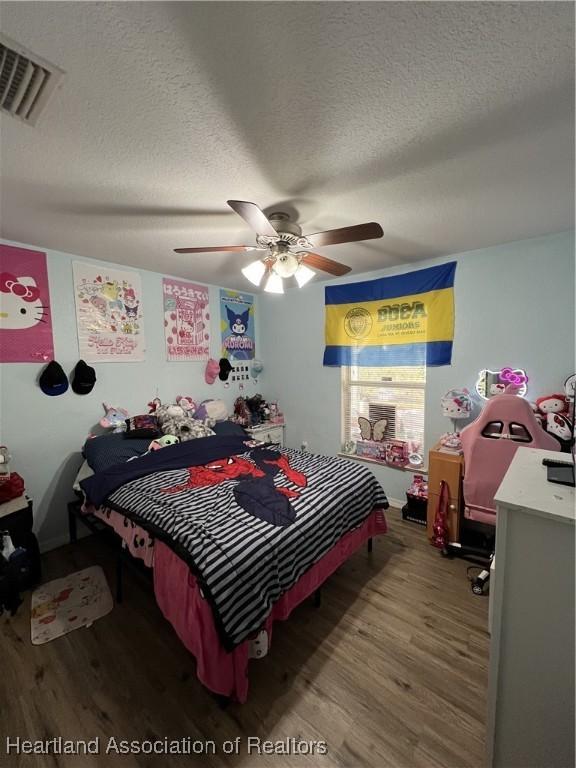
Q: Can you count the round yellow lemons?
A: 0